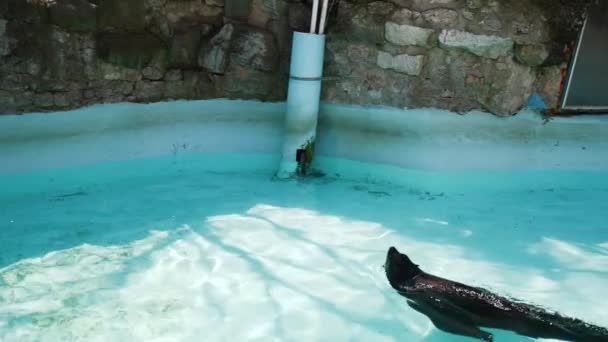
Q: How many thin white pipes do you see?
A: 2